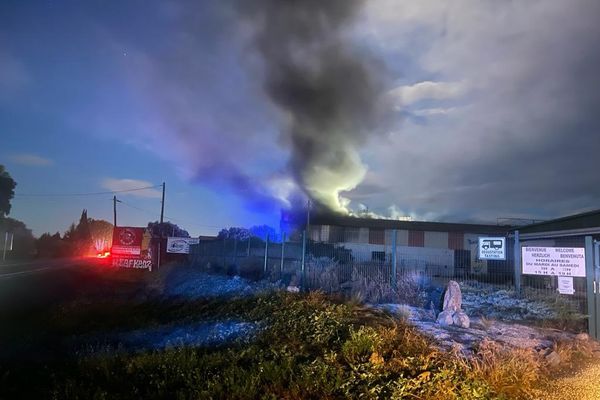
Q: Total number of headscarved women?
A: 0